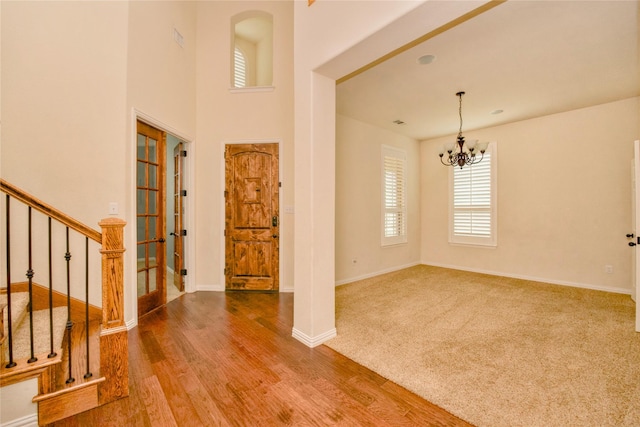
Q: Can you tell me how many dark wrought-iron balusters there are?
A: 5